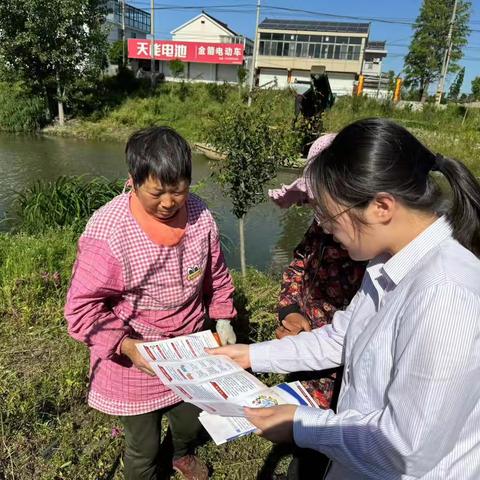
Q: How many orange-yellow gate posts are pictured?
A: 2